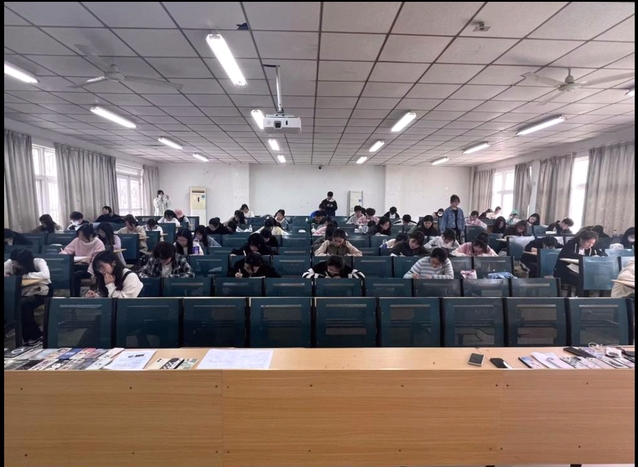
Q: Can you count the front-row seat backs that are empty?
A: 9